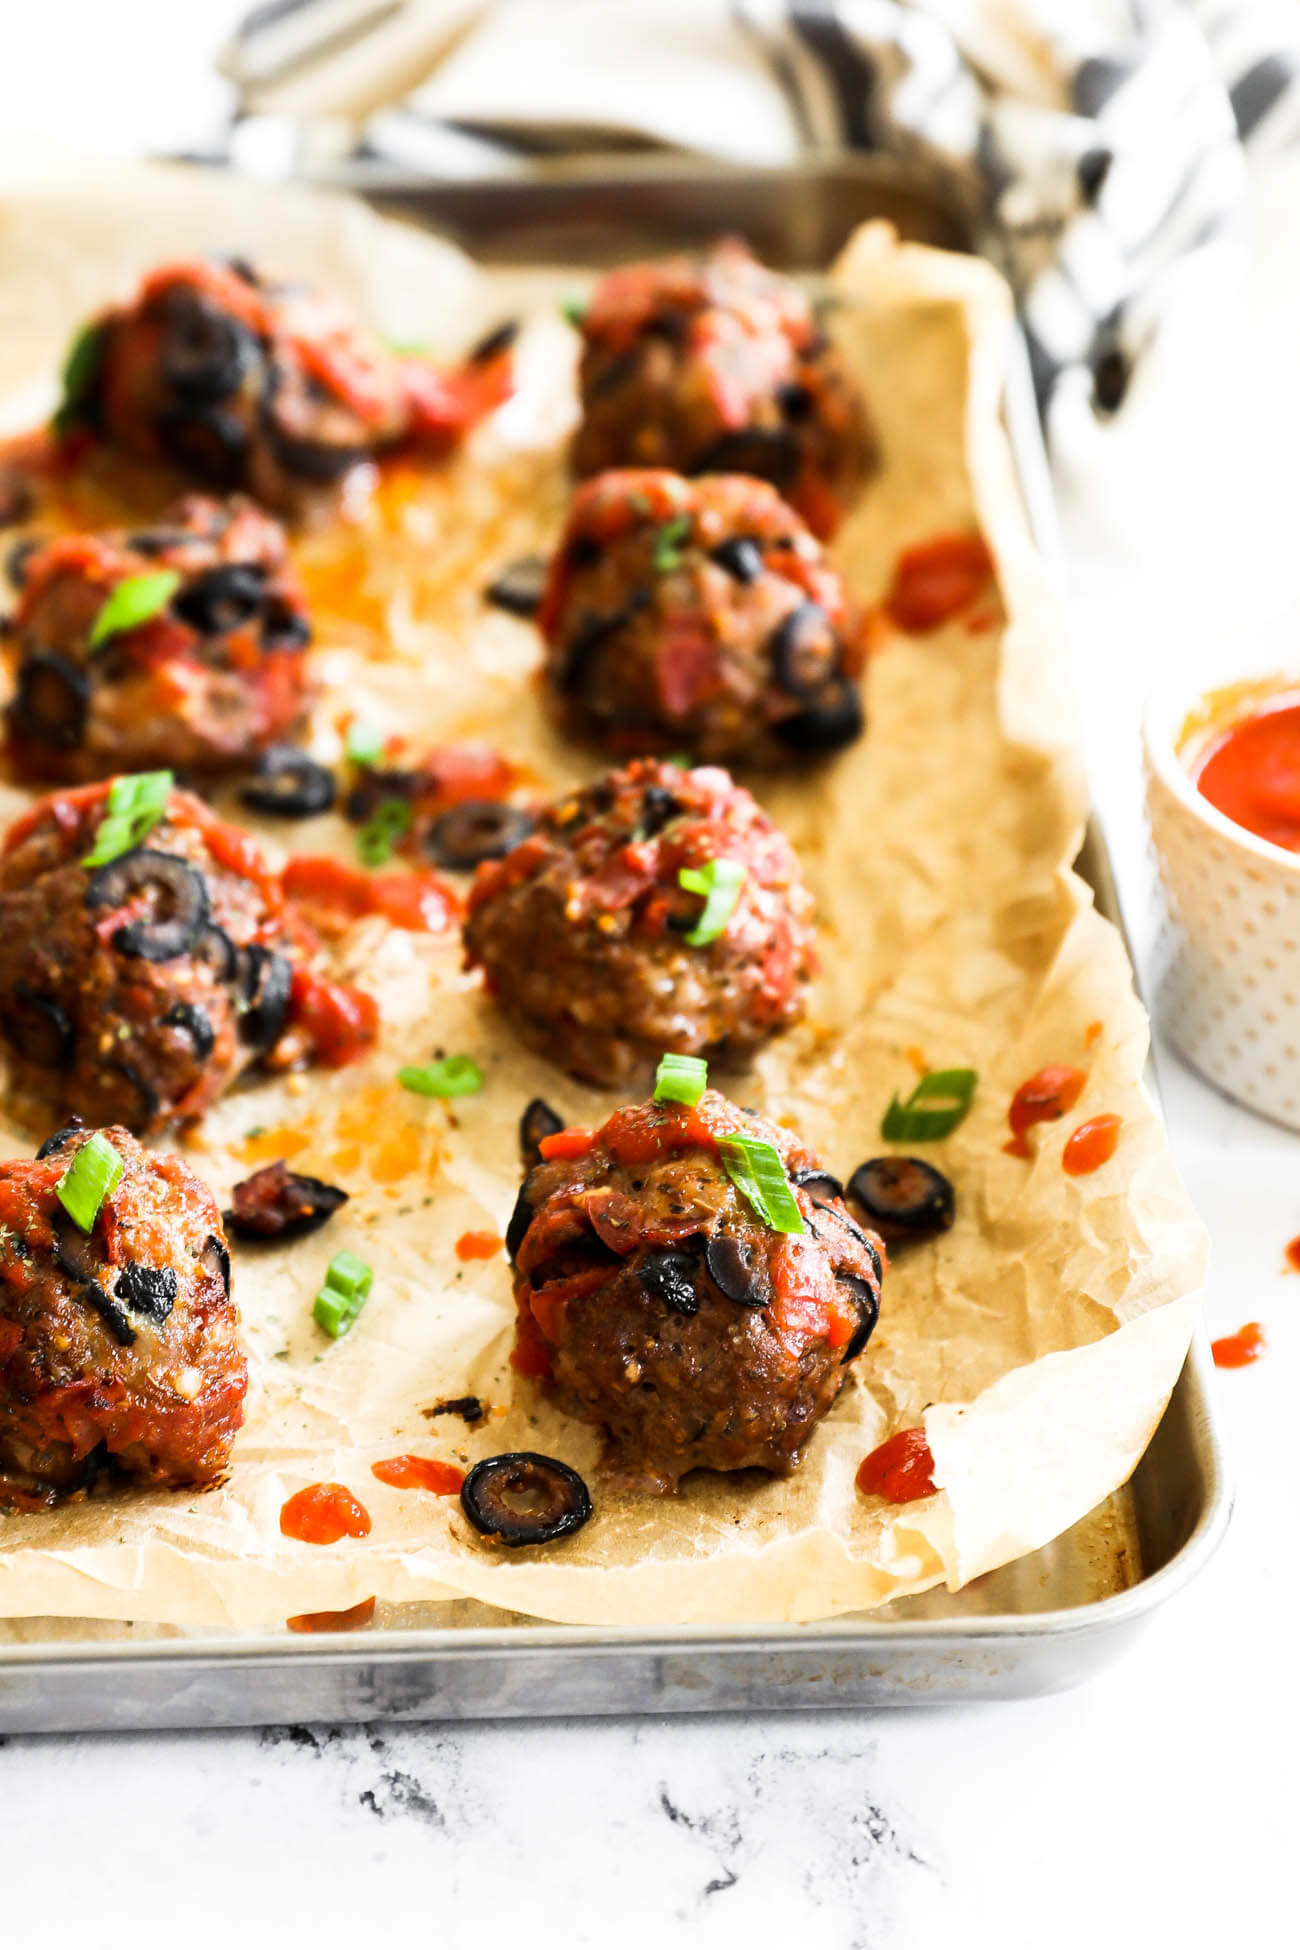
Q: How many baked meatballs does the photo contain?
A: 8